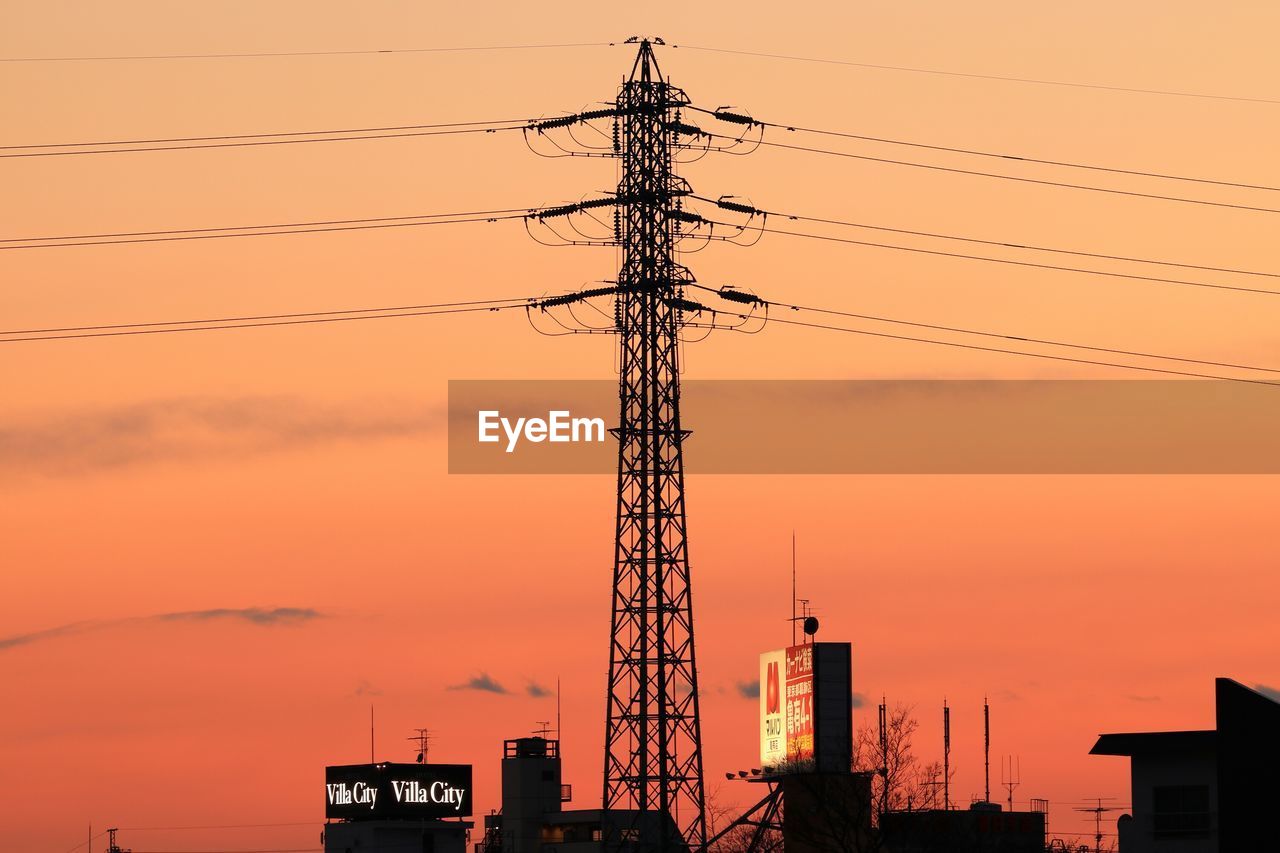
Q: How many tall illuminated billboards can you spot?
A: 1